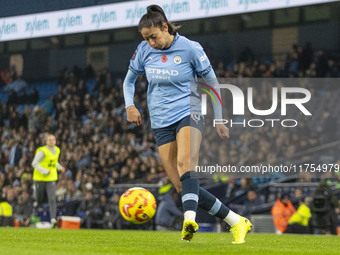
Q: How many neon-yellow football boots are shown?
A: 2